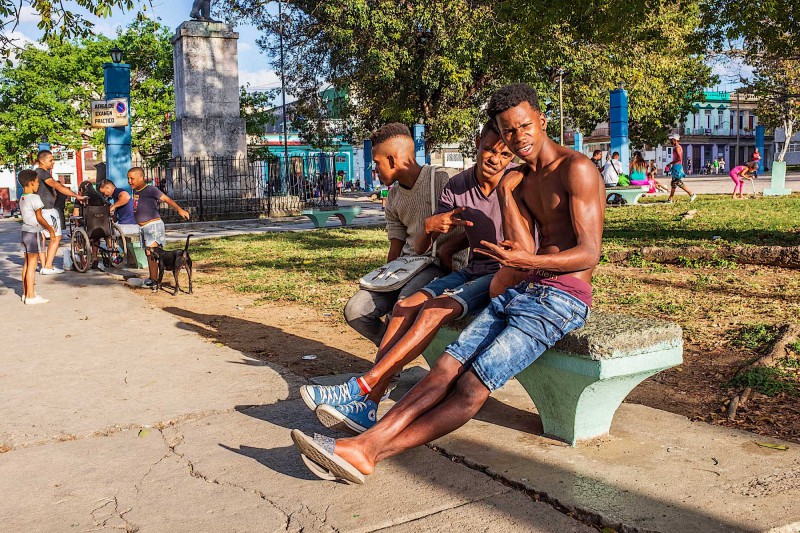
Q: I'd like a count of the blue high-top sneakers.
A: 2